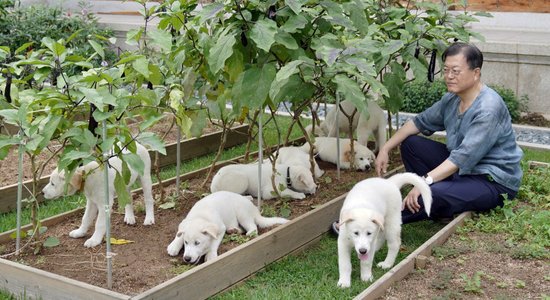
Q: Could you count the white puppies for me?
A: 7